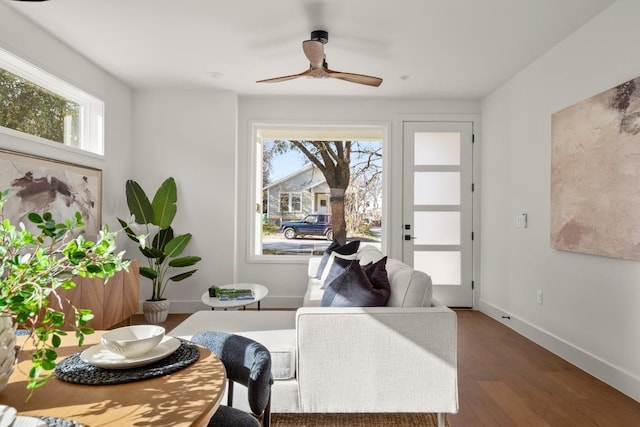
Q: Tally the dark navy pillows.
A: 3